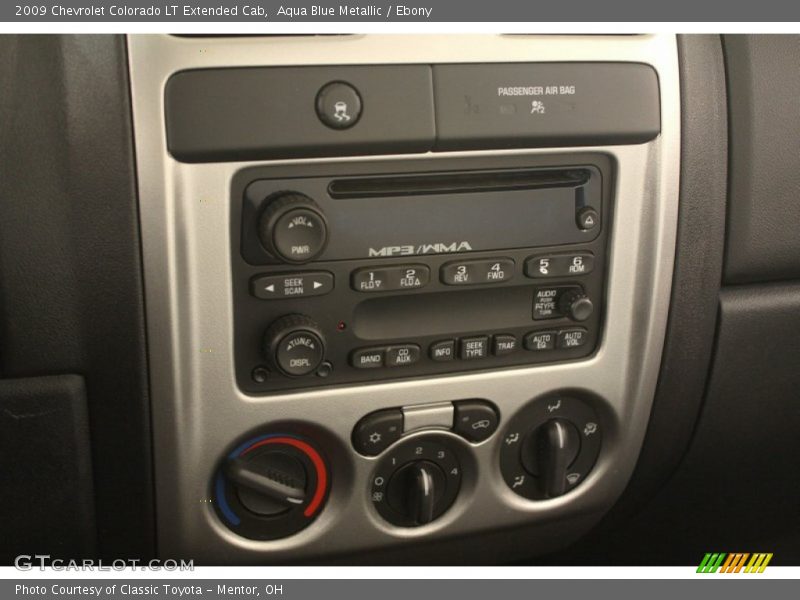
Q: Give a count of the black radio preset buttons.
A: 6